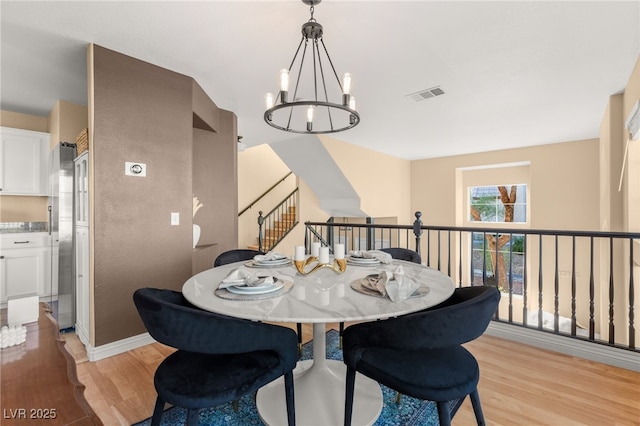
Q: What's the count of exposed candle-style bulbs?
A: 5